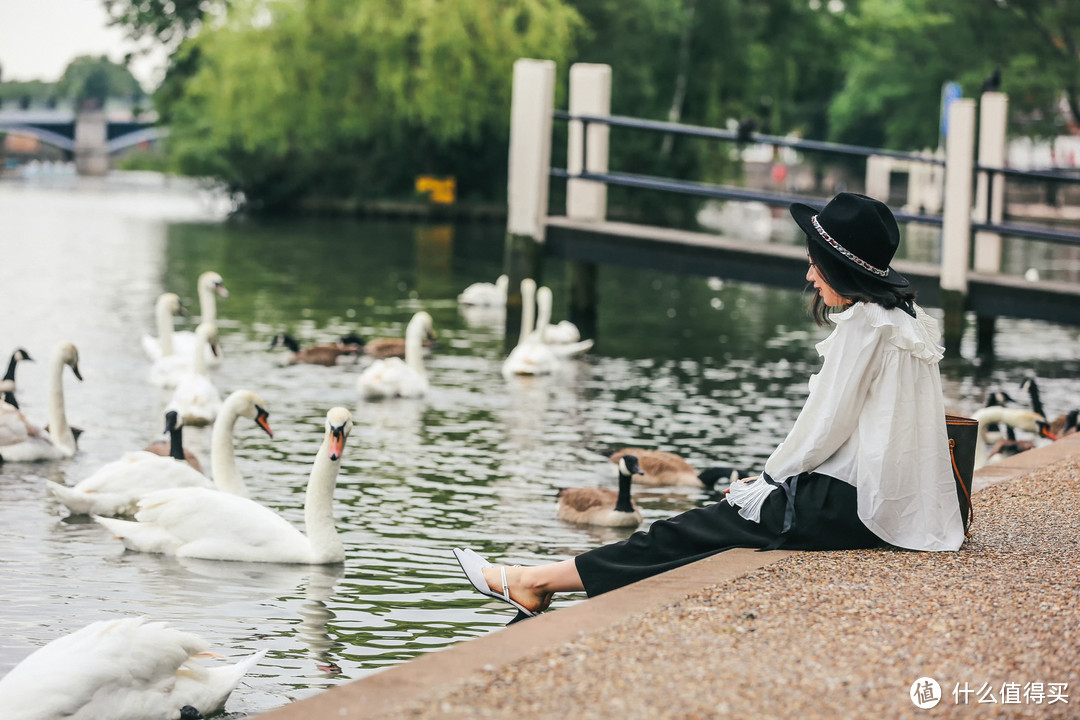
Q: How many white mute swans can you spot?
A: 12